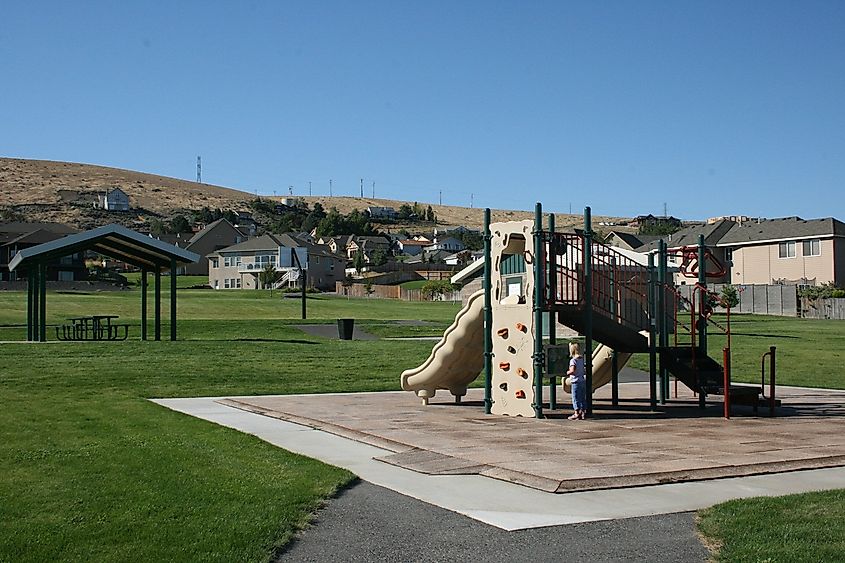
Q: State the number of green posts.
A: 15